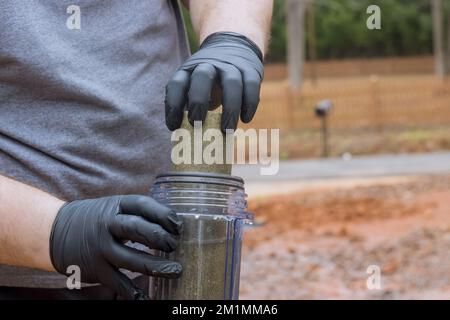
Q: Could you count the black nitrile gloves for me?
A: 2